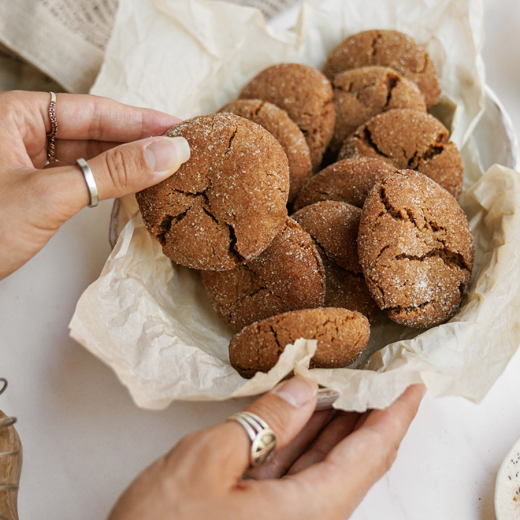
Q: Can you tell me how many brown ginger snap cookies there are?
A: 11